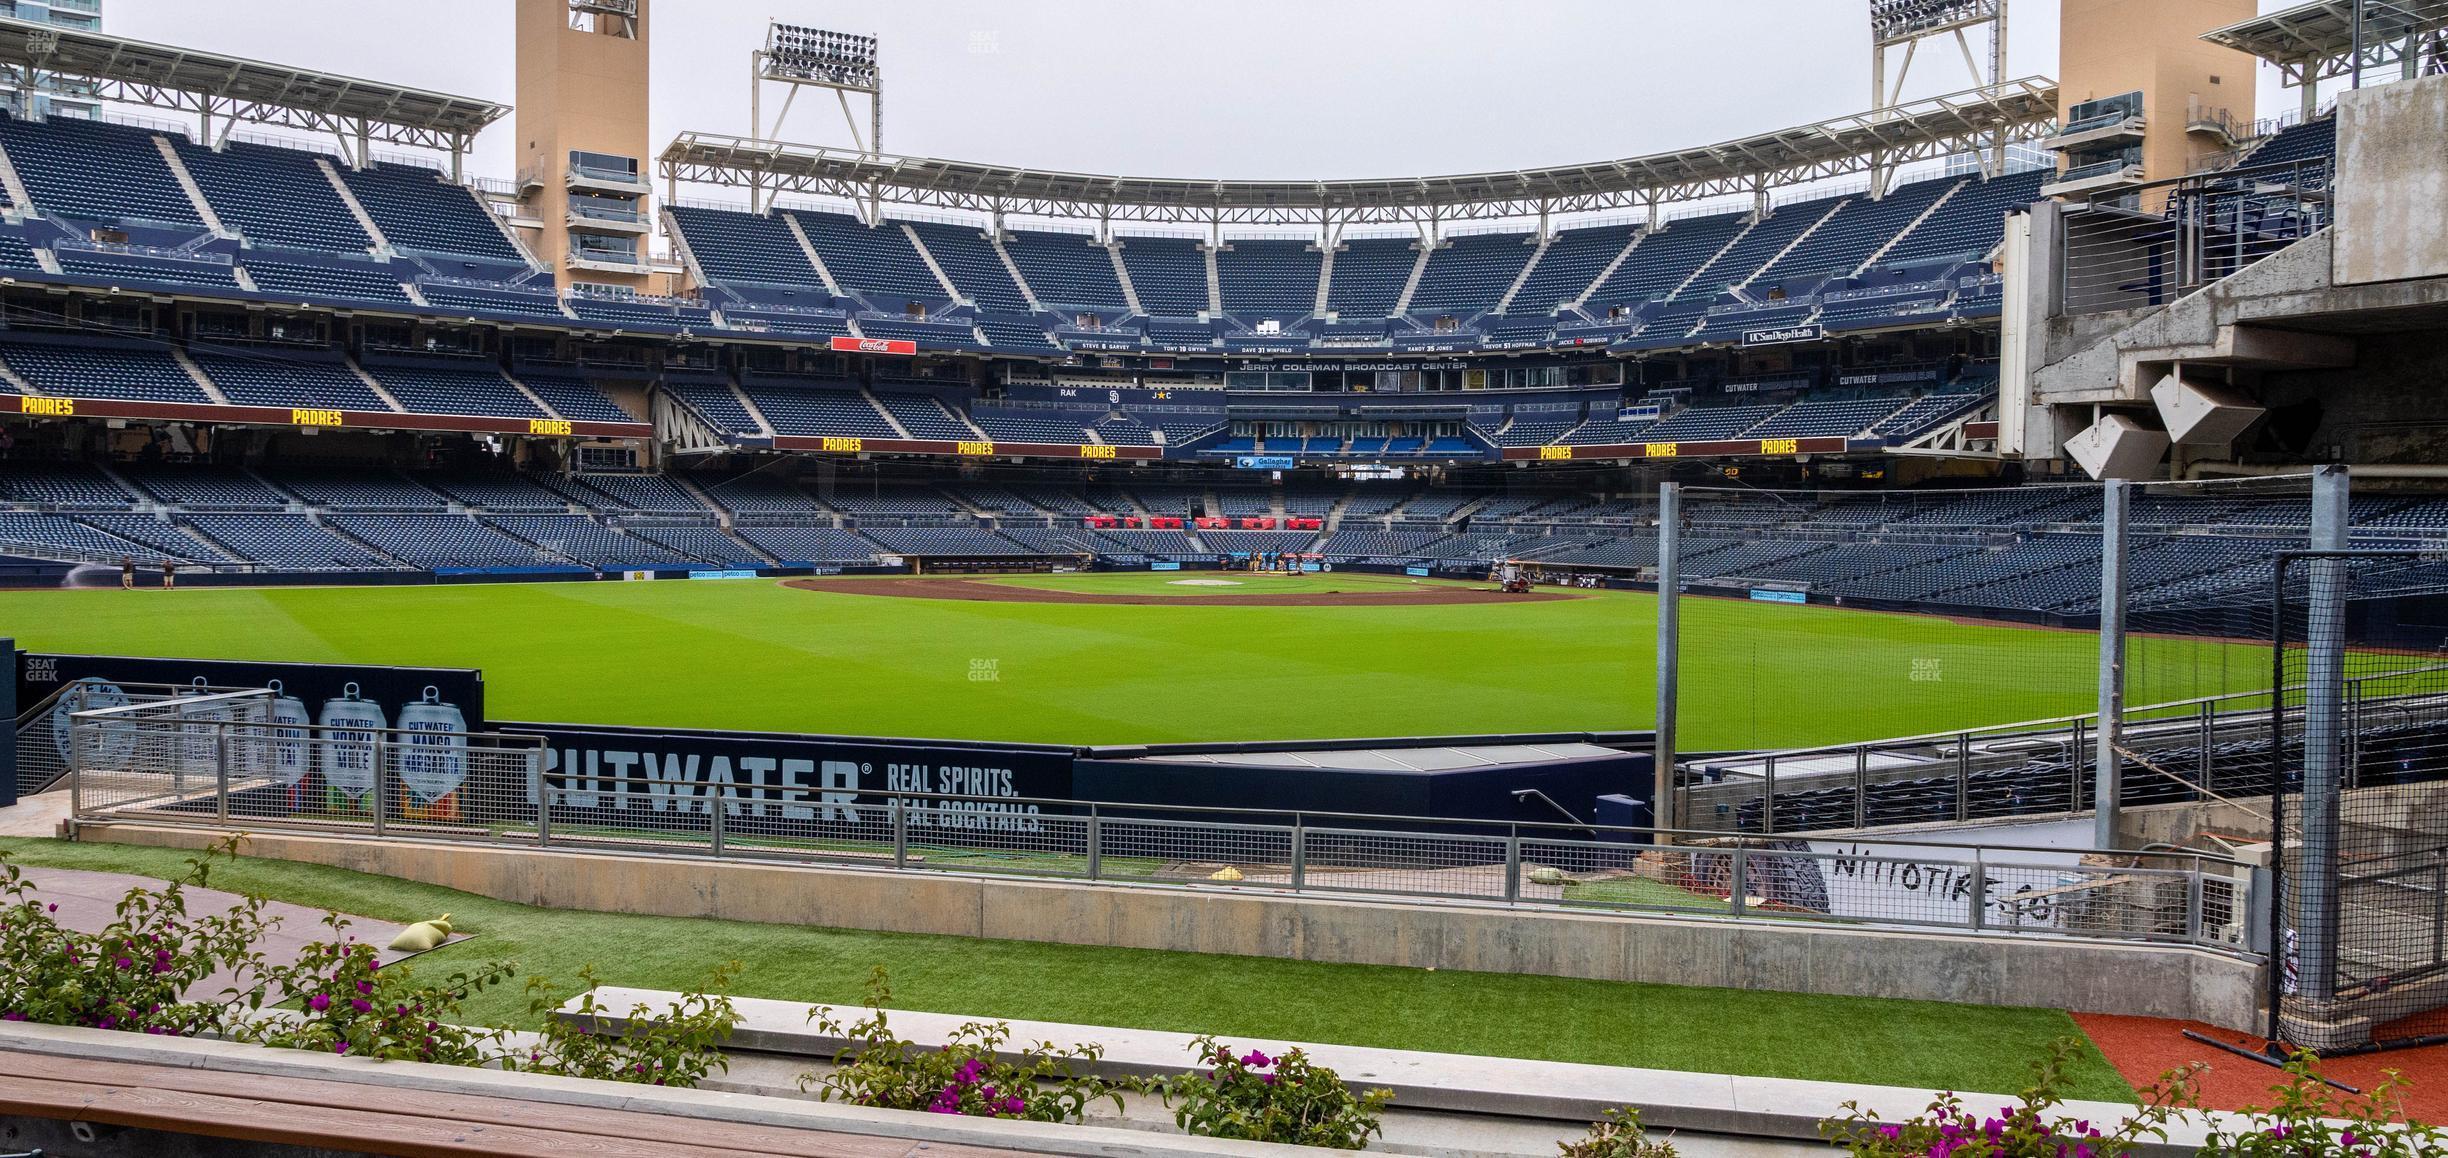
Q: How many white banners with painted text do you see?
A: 1